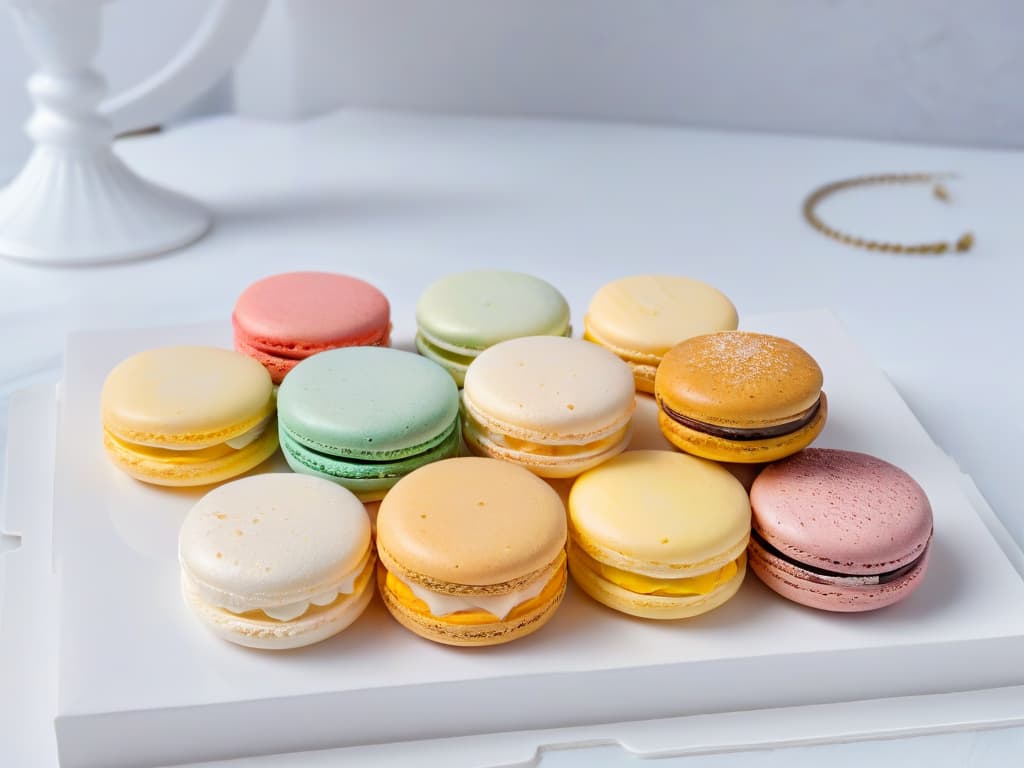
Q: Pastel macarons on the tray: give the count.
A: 11